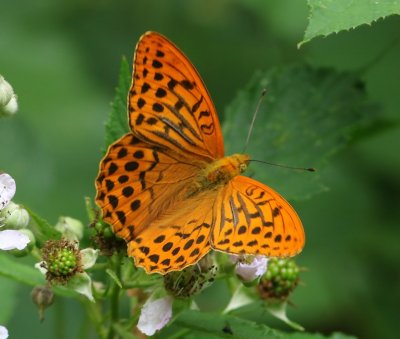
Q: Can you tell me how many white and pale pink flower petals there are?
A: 5